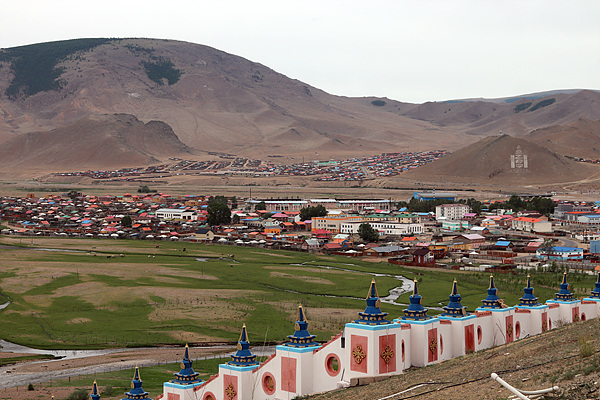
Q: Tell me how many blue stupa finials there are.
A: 12